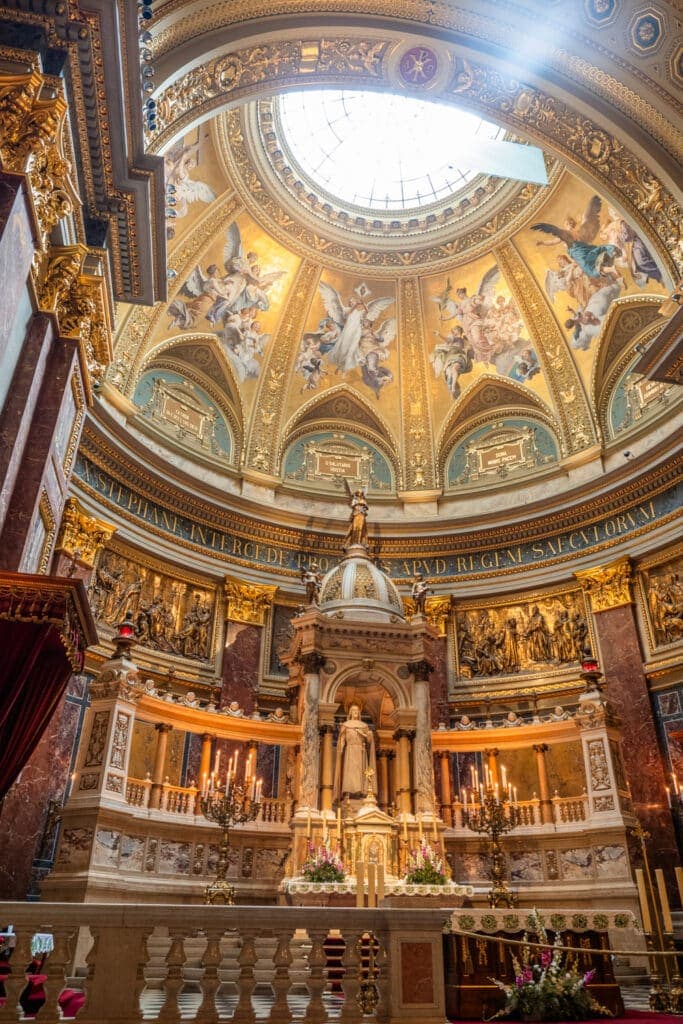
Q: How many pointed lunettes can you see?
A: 4